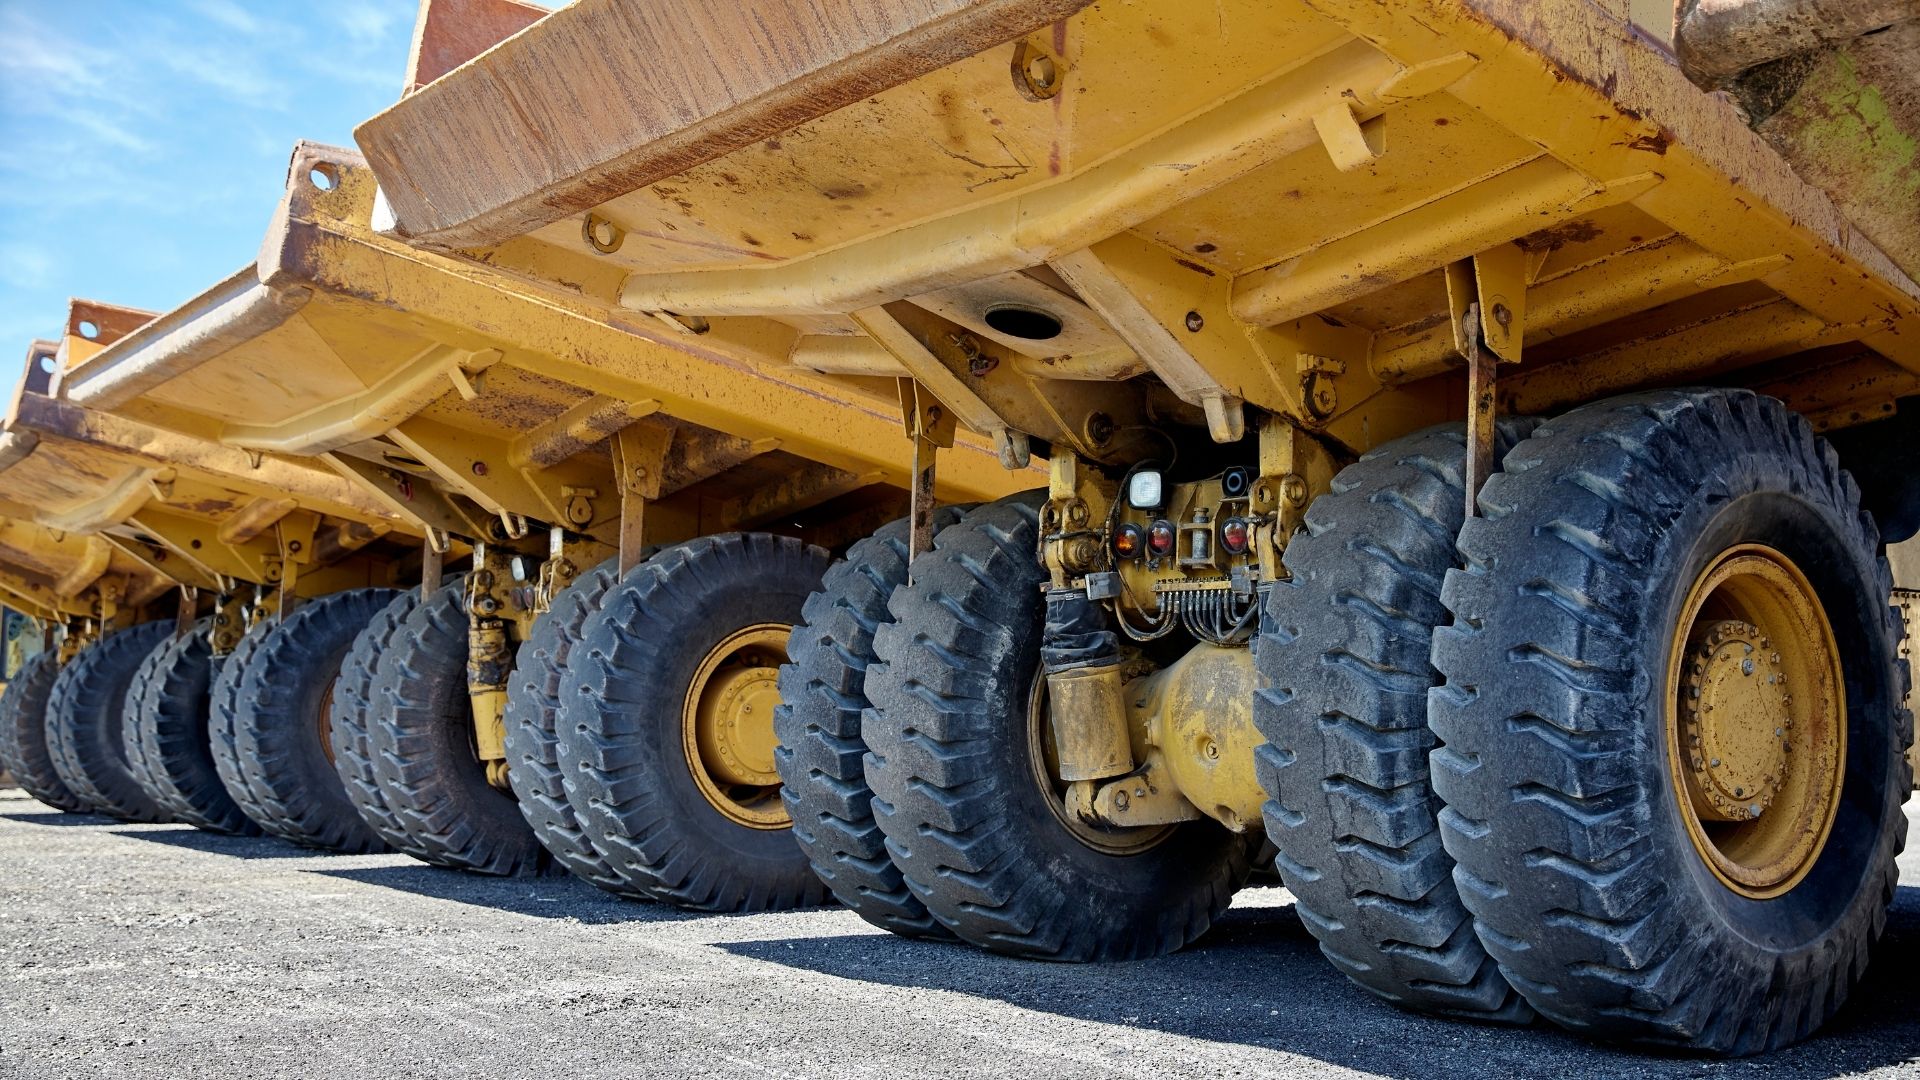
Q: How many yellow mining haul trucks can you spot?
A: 4